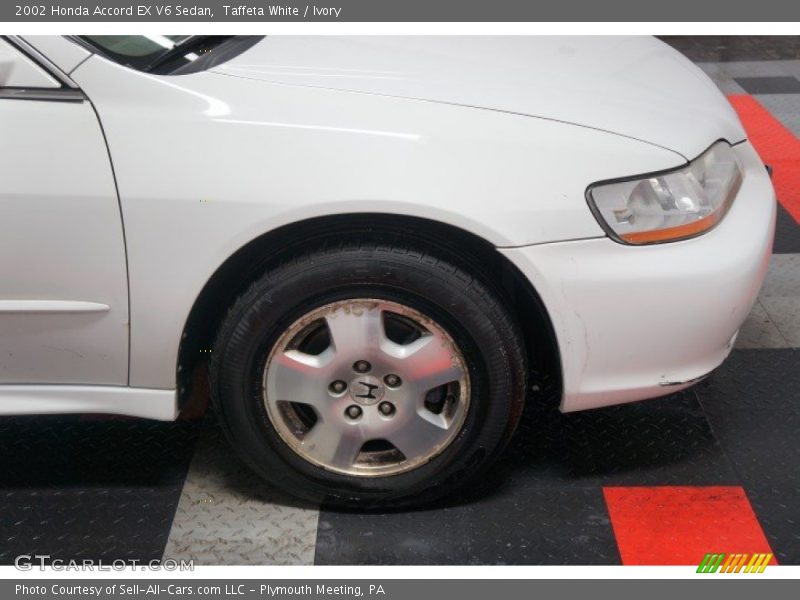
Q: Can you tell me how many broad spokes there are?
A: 5